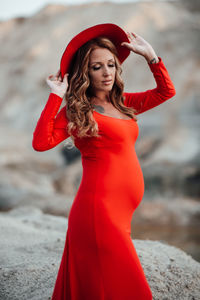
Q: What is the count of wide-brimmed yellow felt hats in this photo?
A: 0